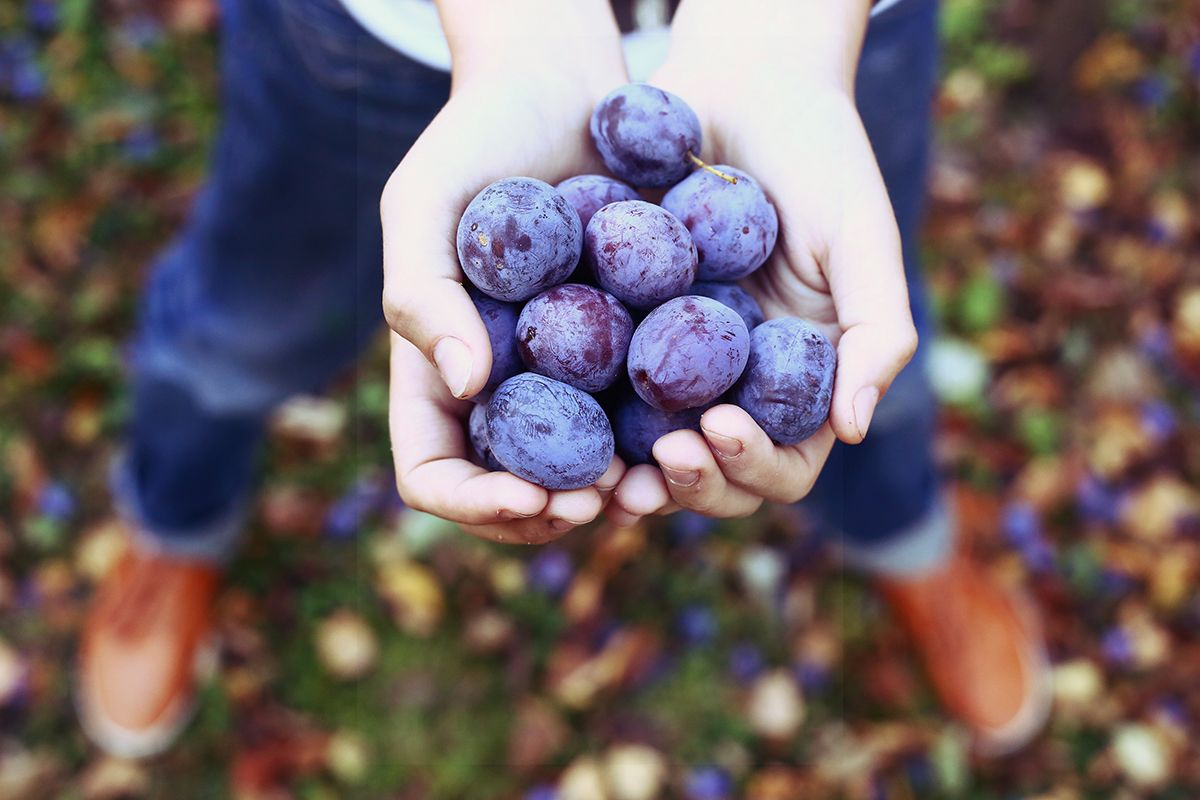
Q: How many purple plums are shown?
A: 13